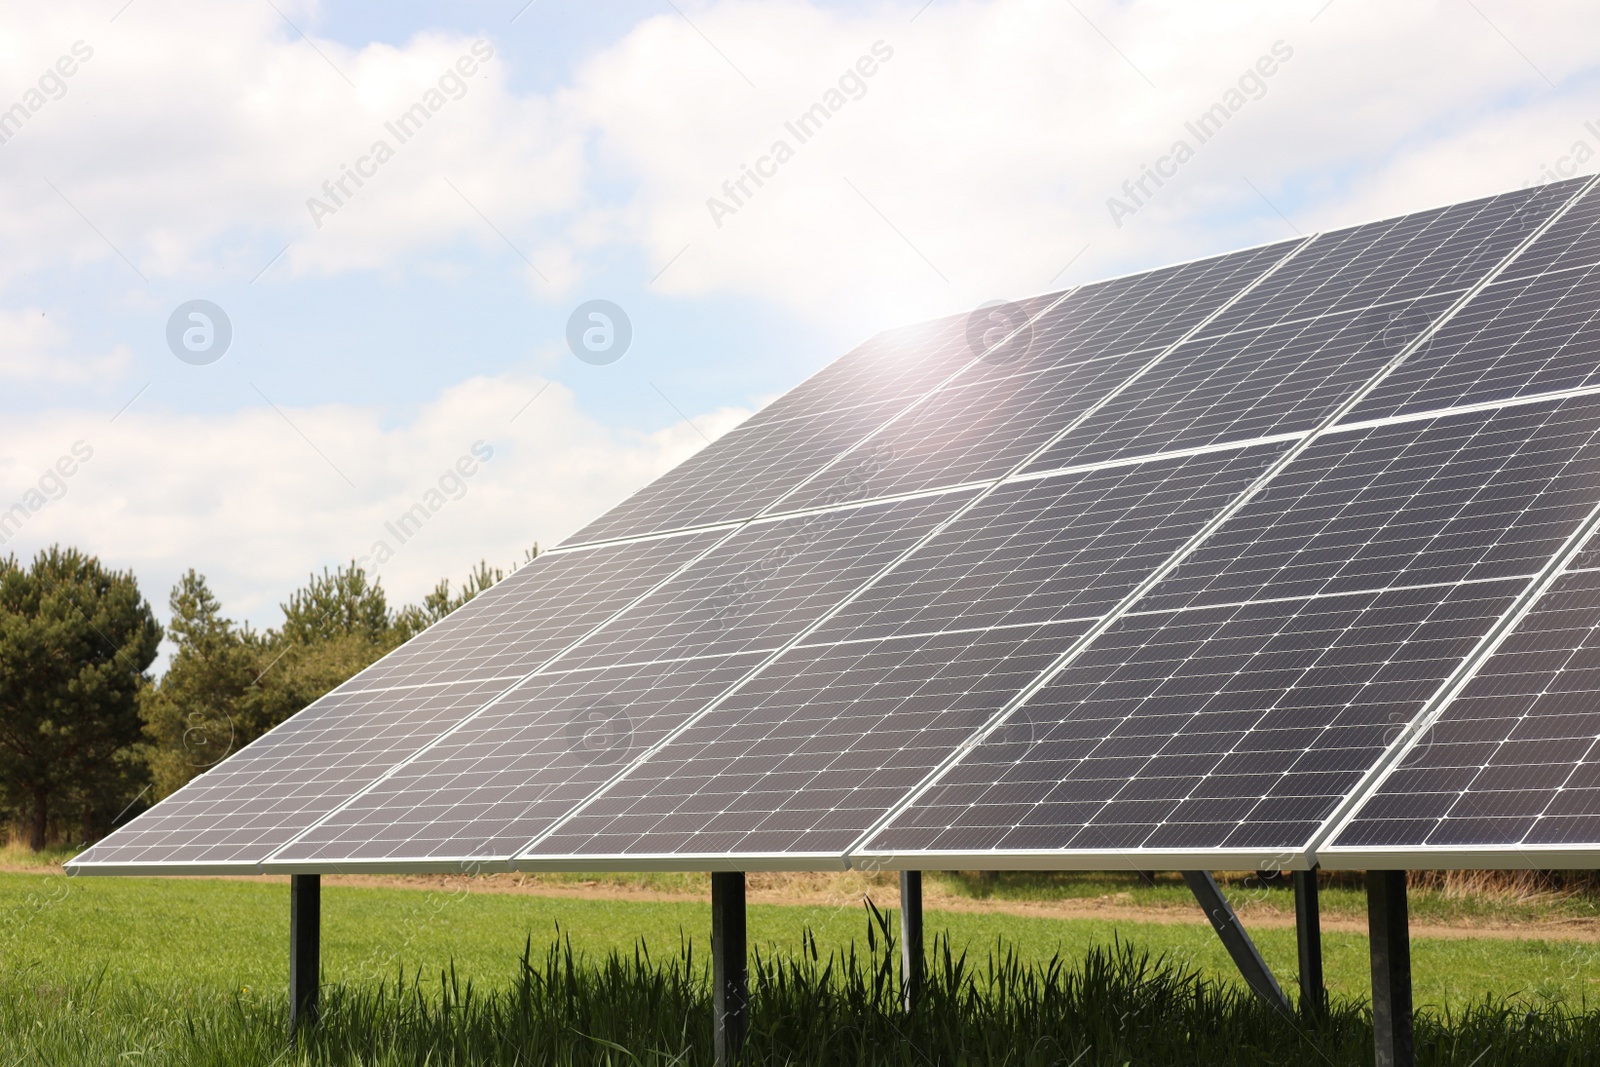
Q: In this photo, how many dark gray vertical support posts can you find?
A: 5